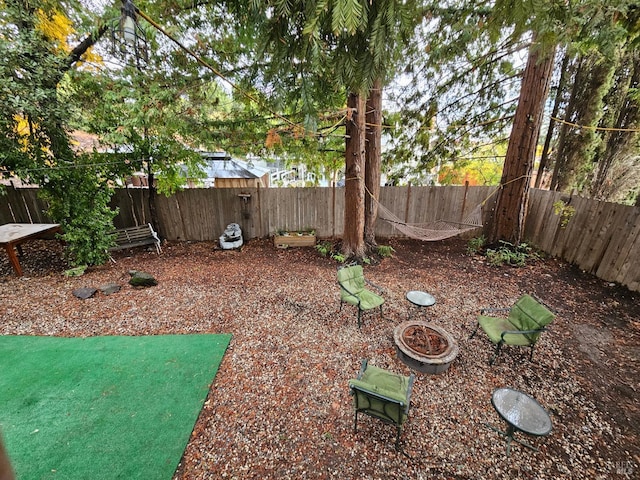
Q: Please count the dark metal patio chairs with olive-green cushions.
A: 3